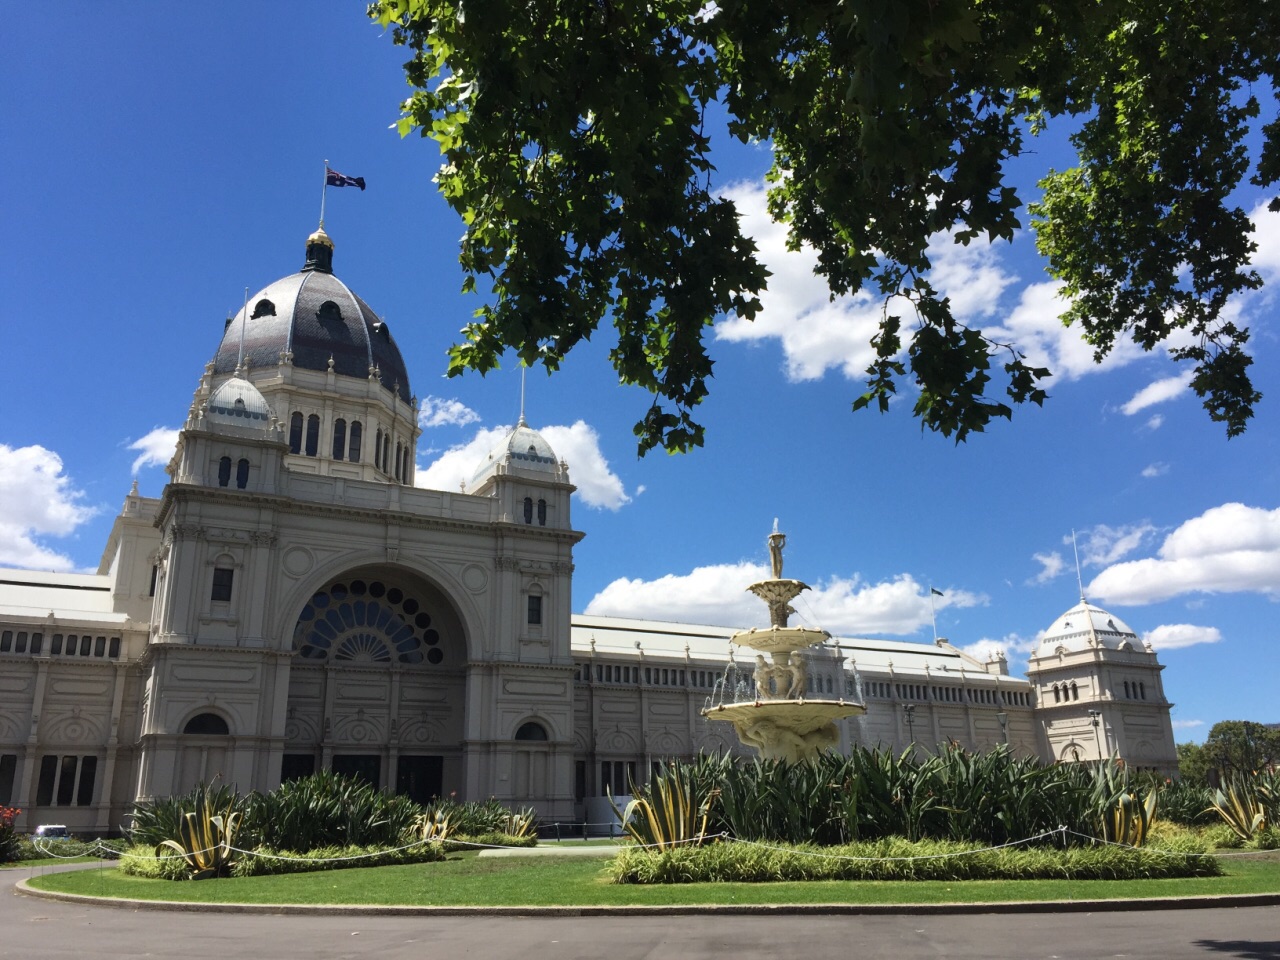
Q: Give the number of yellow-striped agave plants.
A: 6